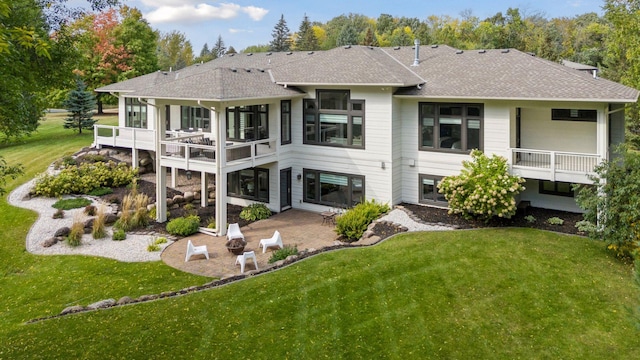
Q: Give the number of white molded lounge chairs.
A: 4